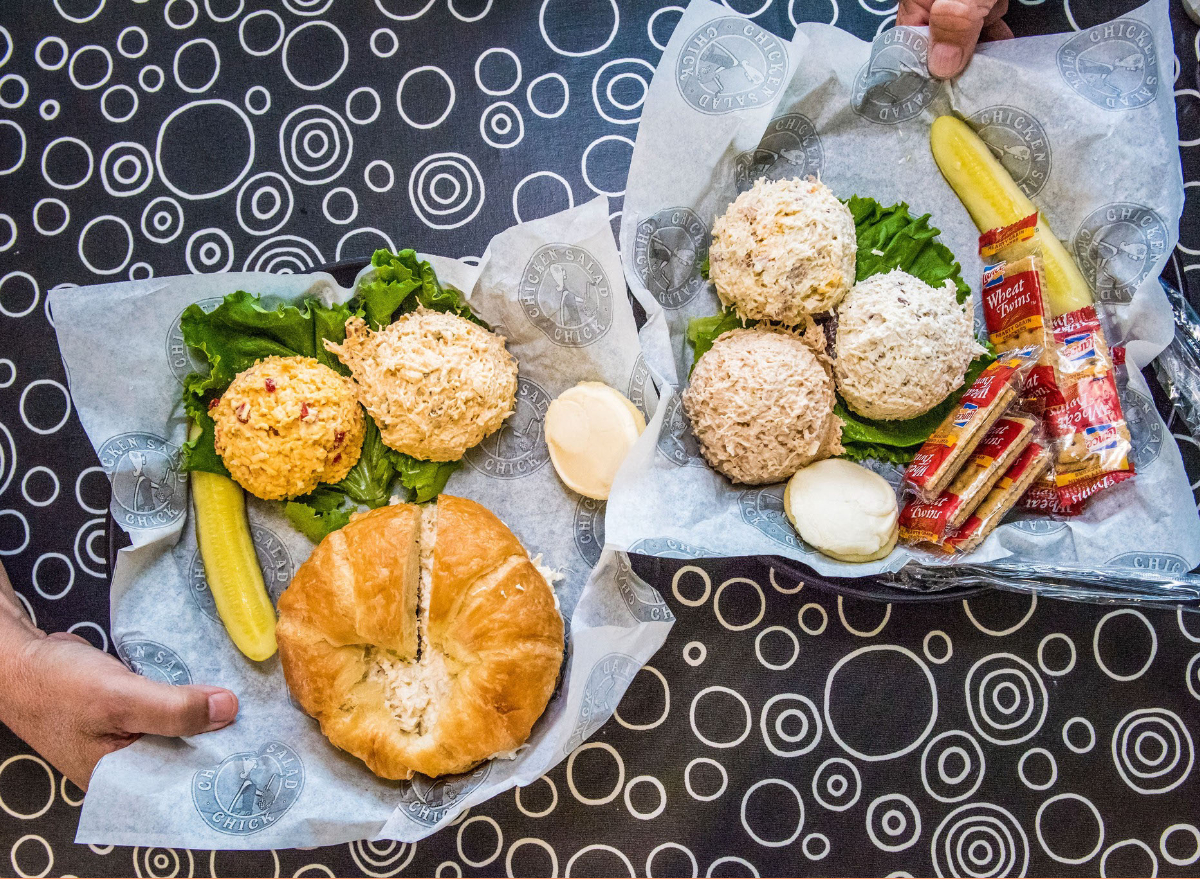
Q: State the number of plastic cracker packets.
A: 6